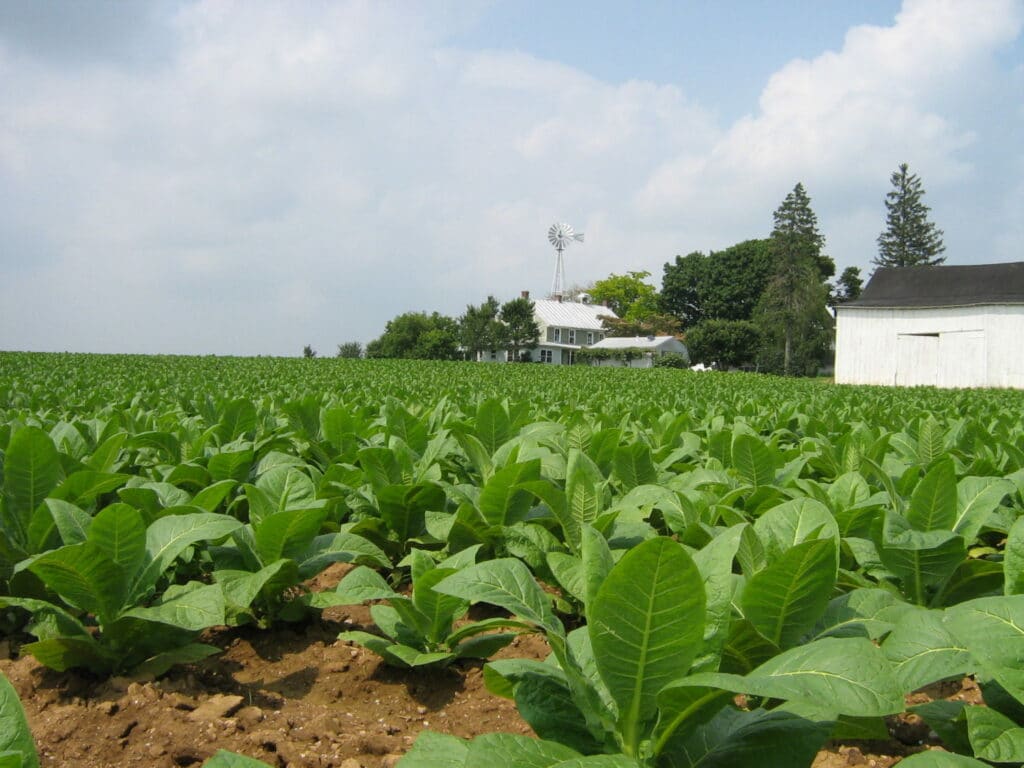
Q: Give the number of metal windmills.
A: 1